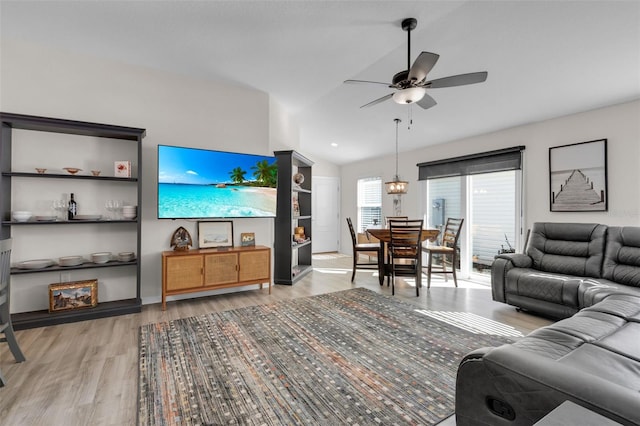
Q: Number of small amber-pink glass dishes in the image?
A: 3